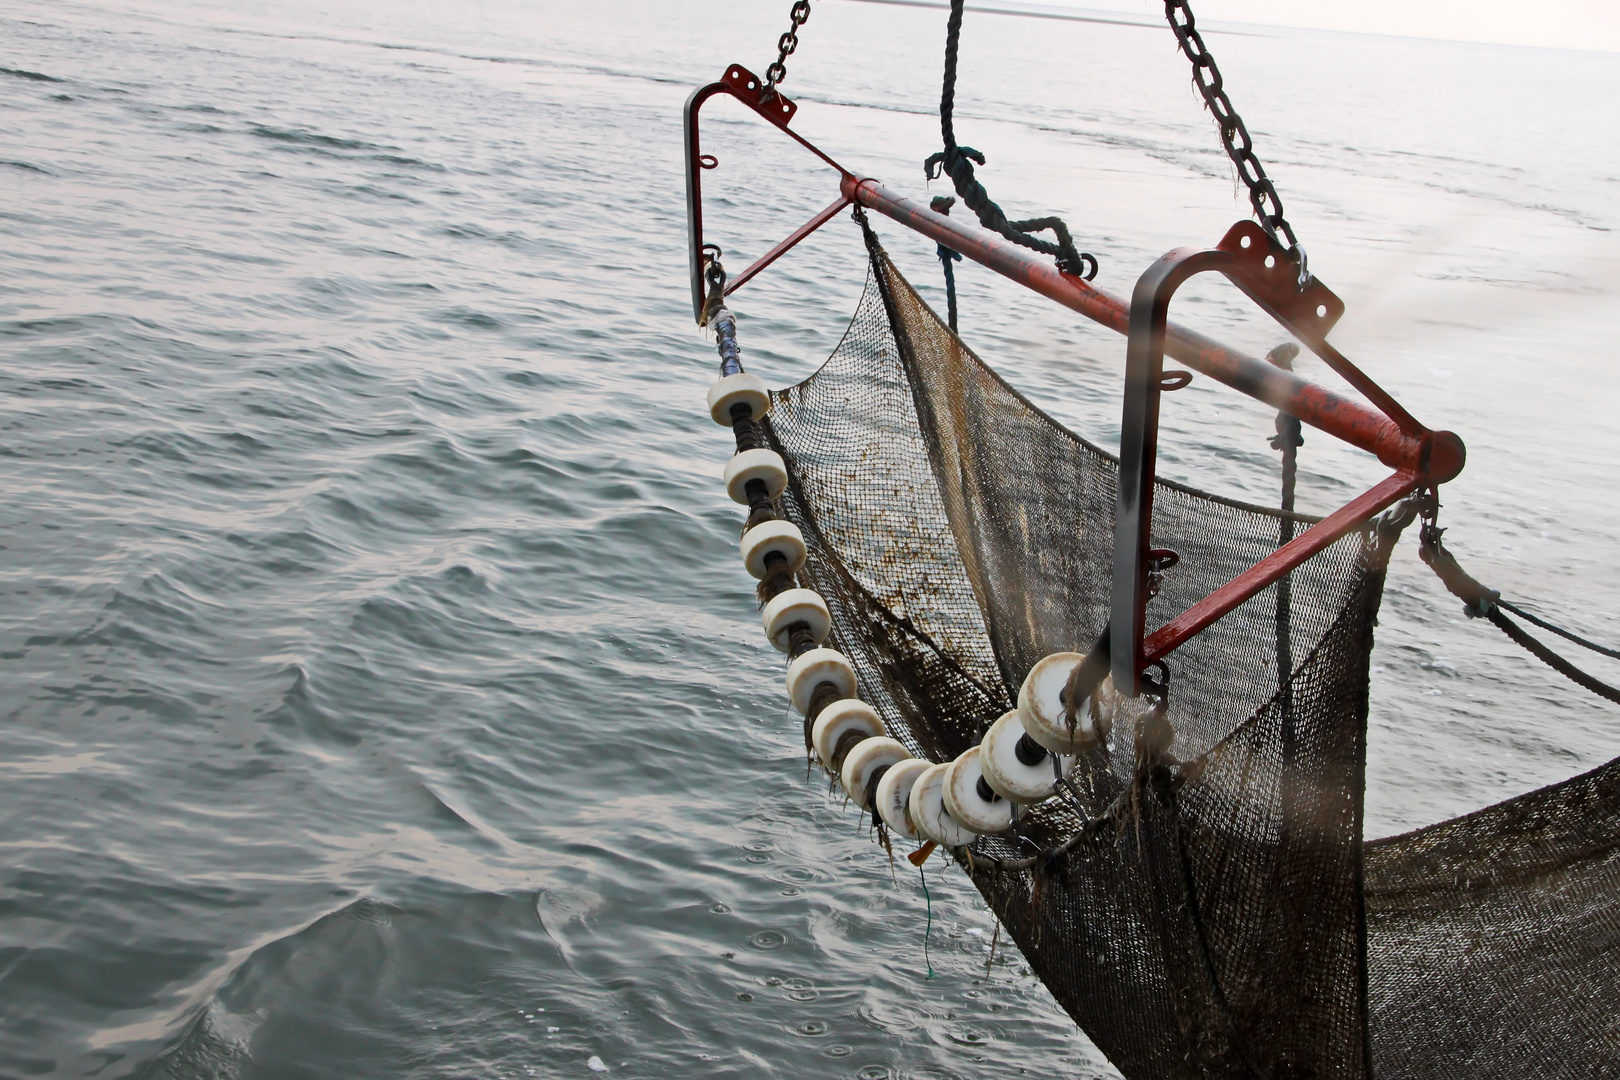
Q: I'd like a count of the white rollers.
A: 12